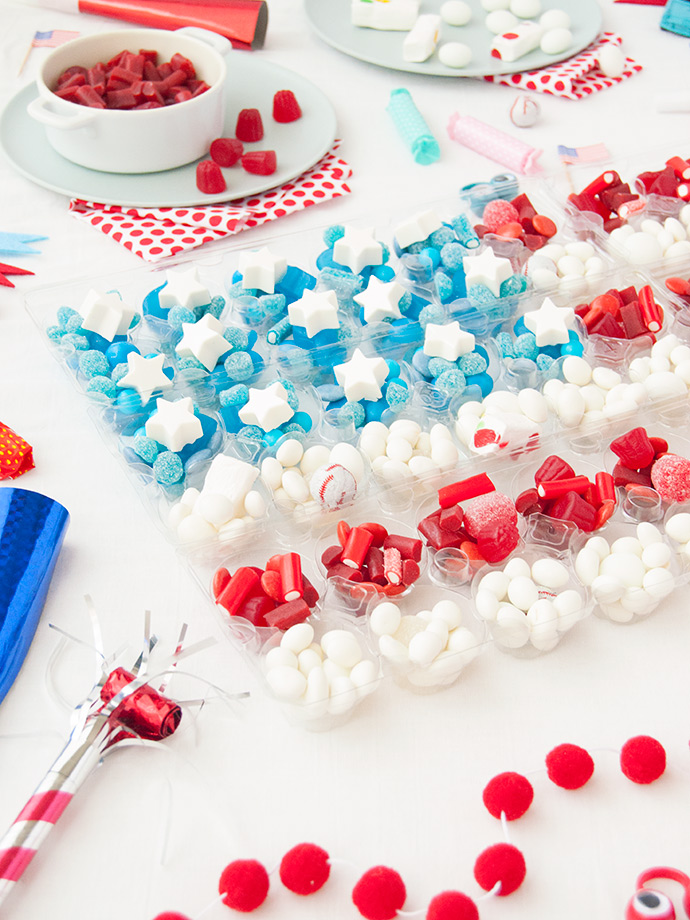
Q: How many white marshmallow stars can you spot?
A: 15